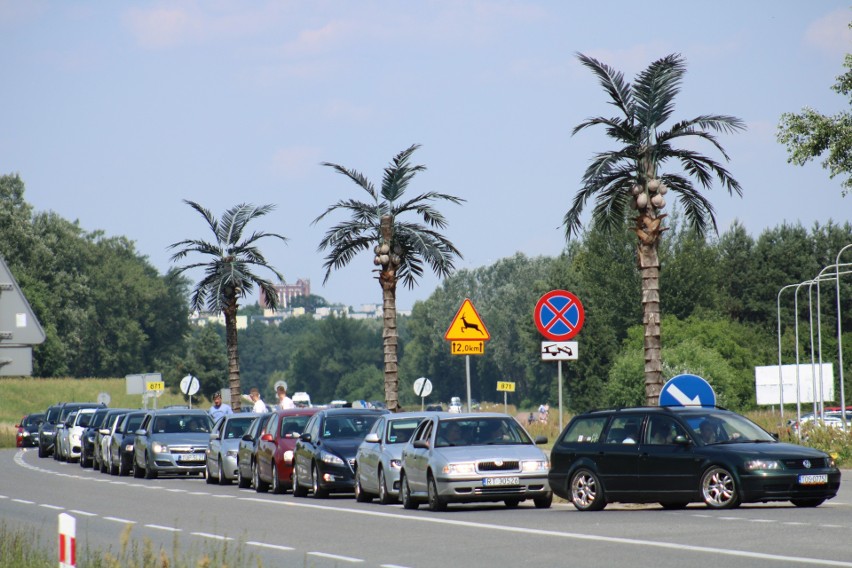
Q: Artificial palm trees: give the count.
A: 3